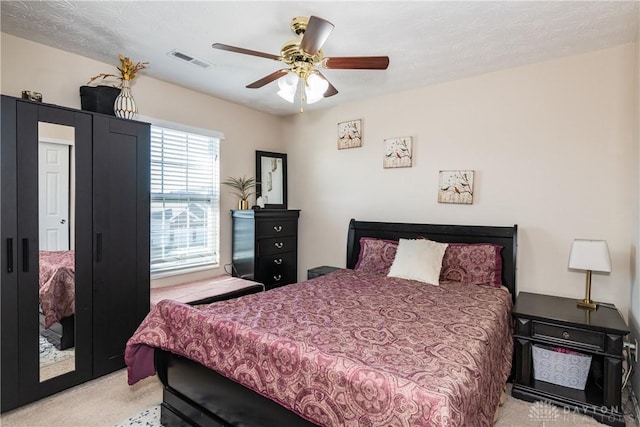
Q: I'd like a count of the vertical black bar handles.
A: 3